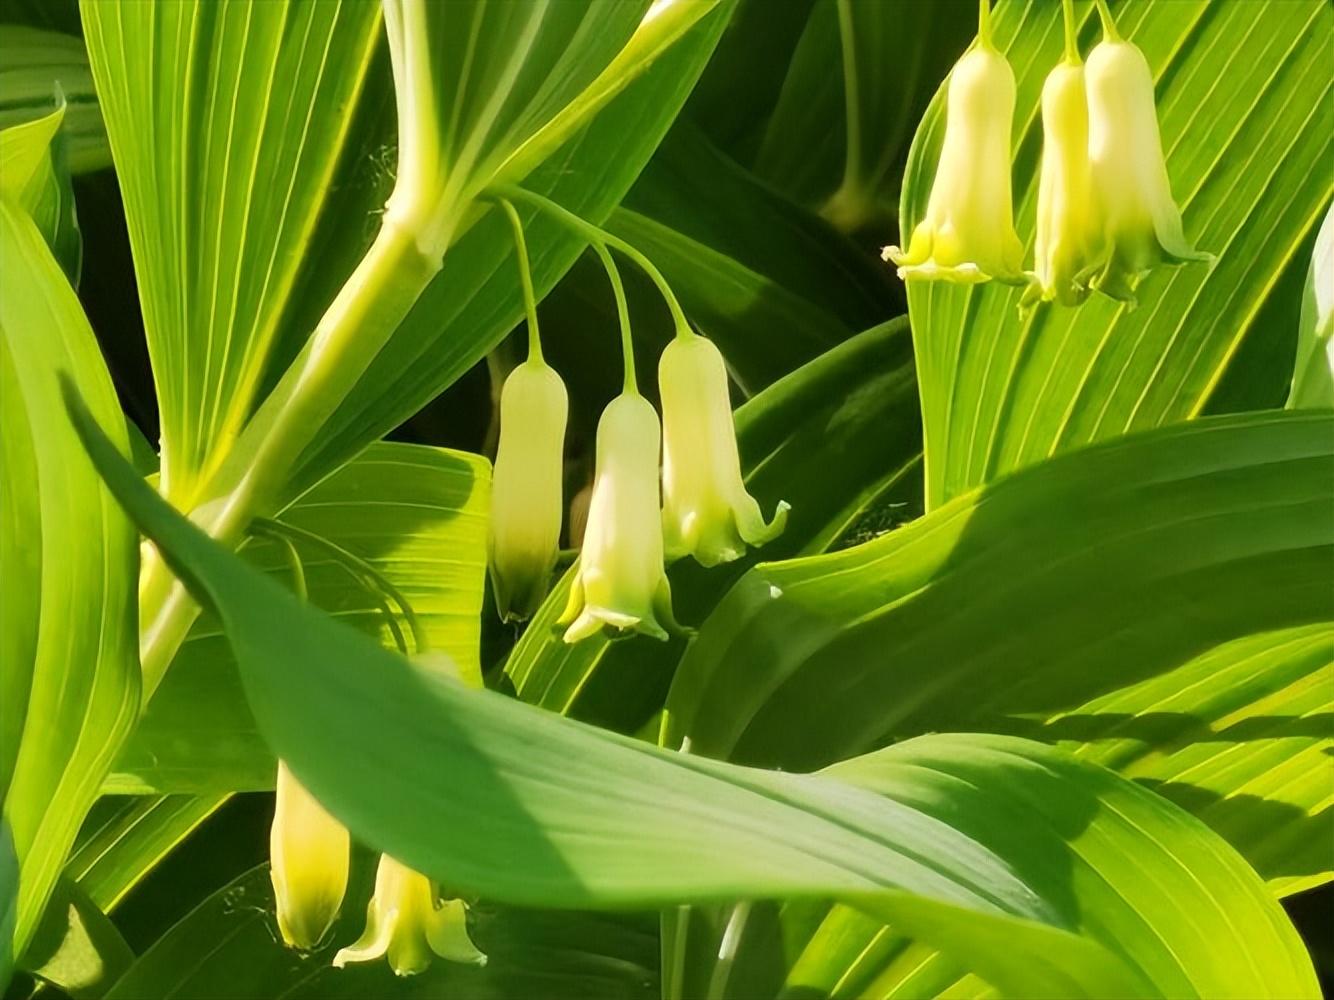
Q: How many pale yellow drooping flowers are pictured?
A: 8